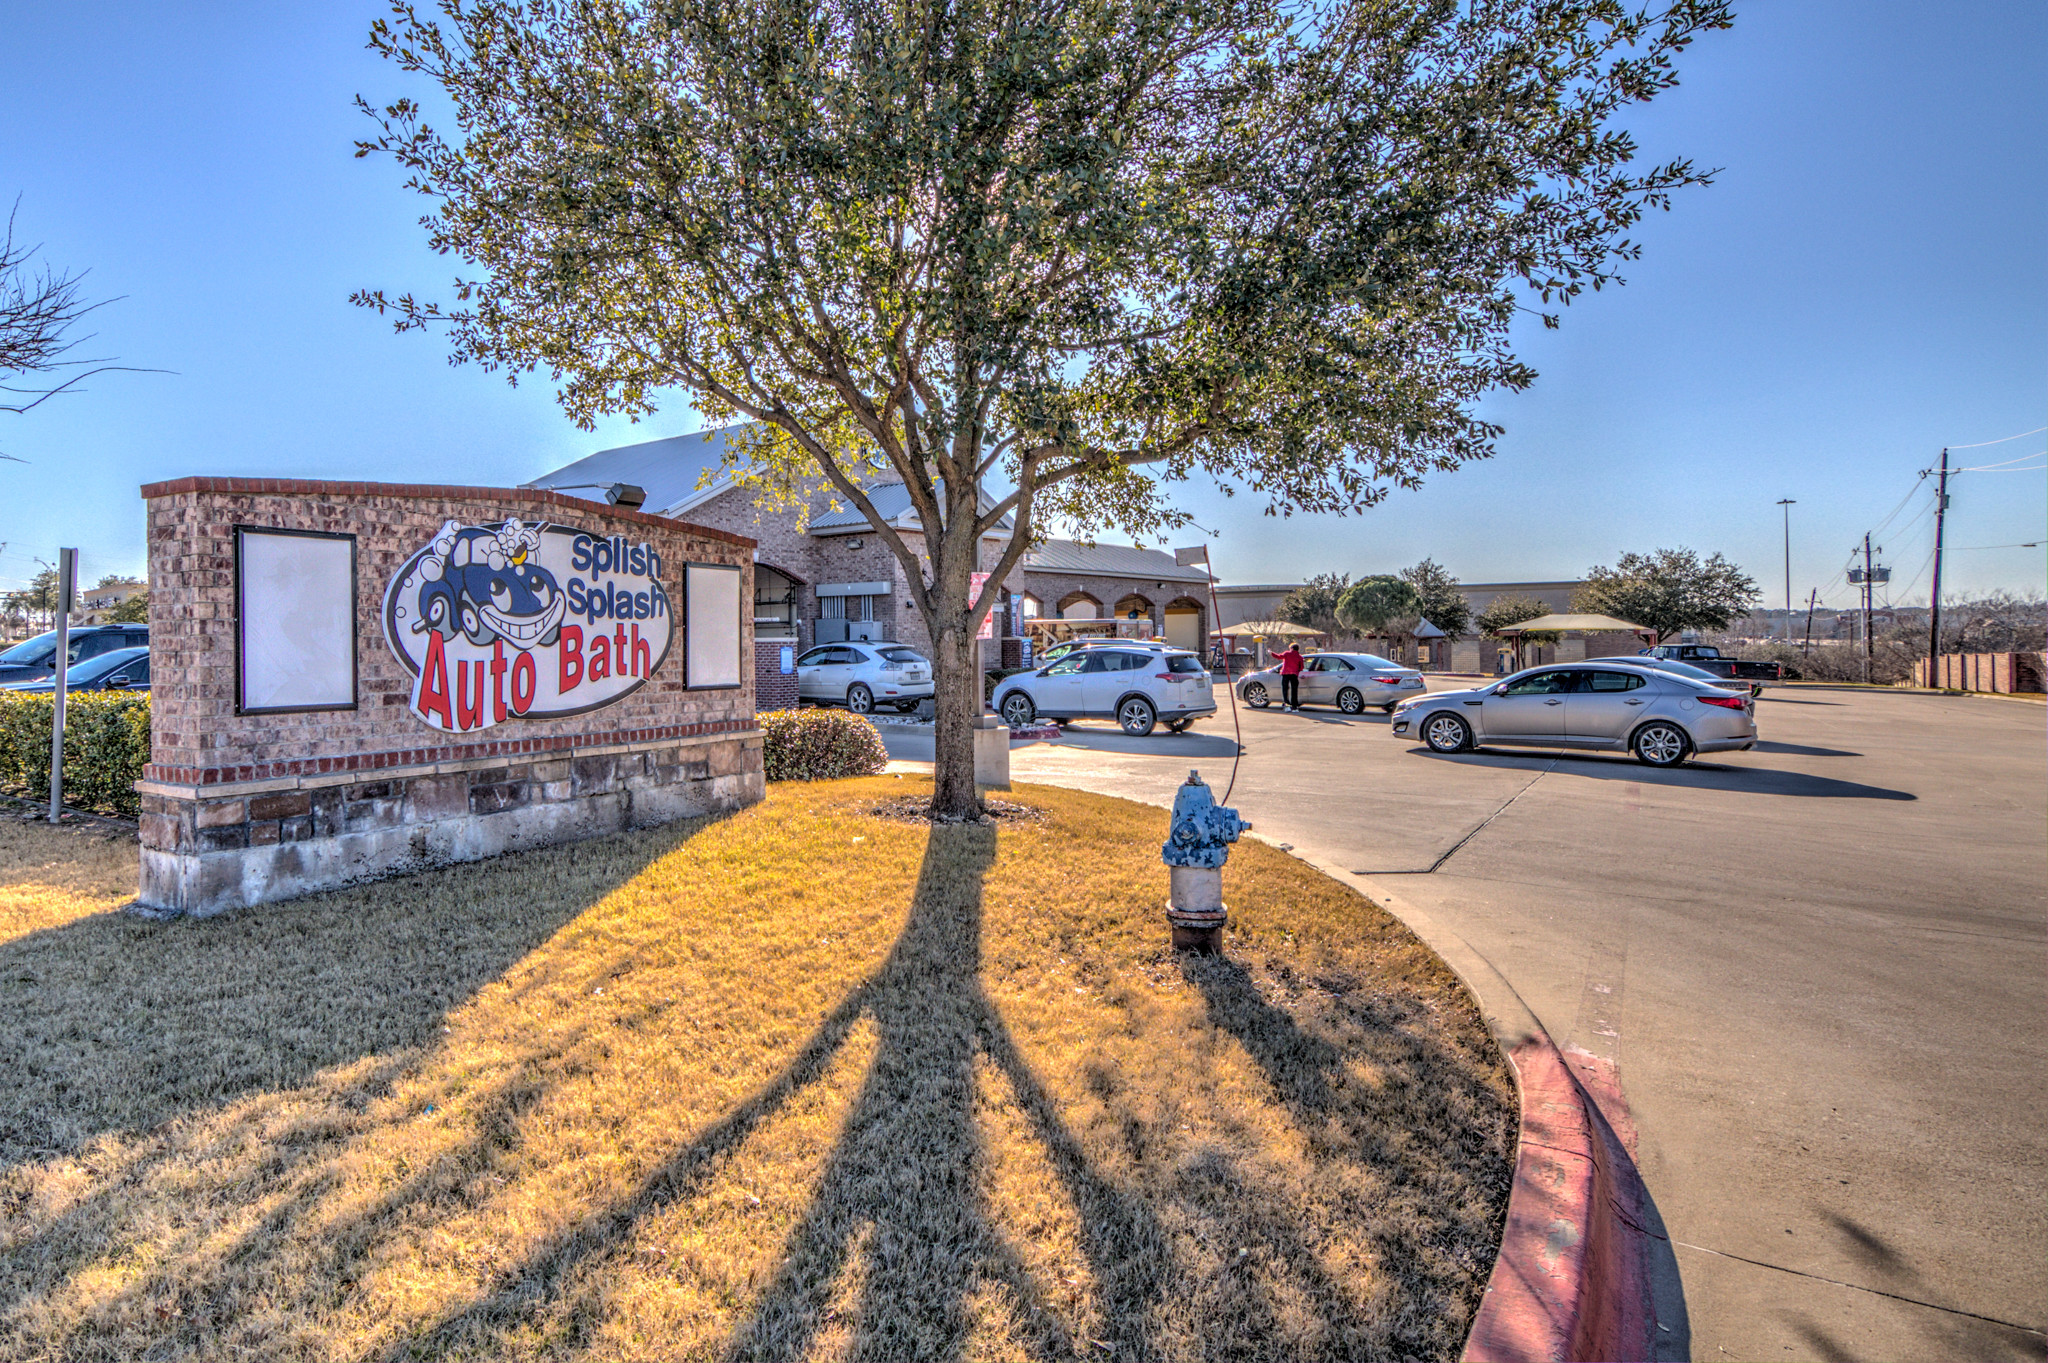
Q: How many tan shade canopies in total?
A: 2